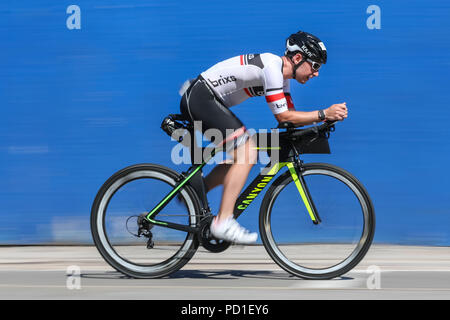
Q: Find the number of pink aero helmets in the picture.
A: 0